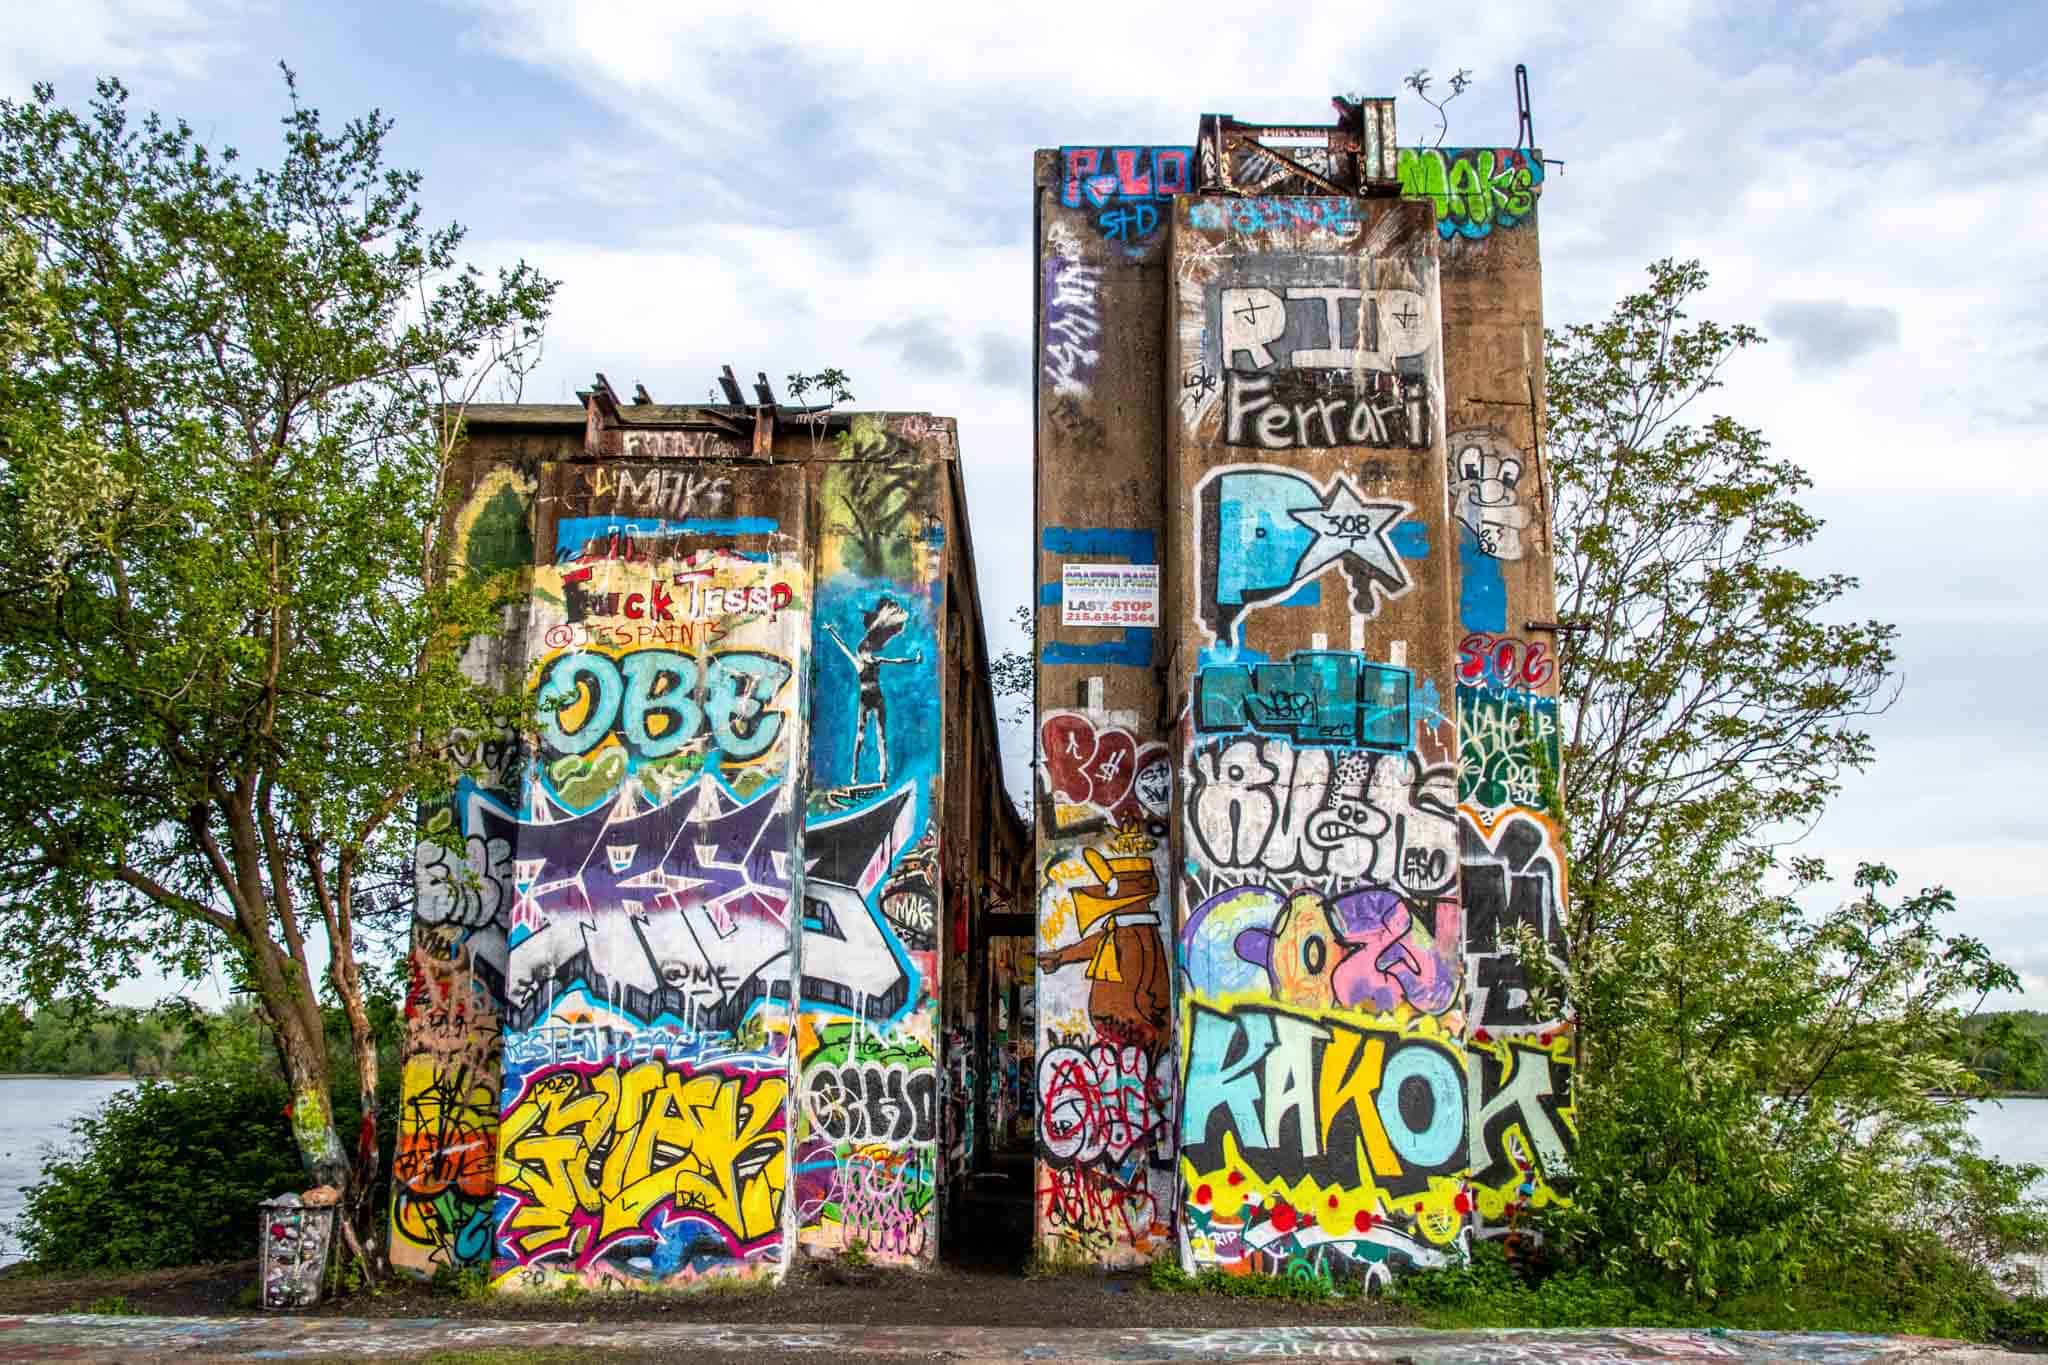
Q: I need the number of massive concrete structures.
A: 2